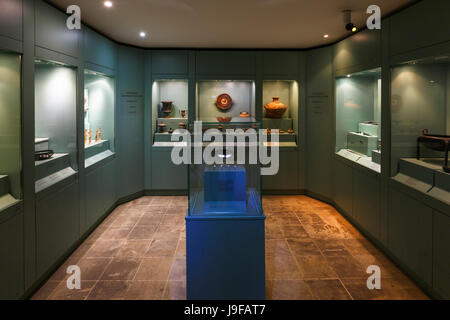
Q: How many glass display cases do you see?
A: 9